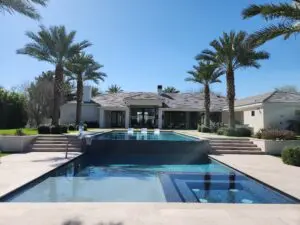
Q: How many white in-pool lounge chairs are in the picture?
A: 3